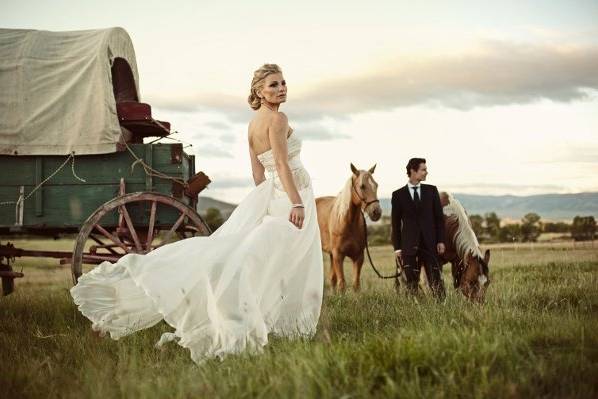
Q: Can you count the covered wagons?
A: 1